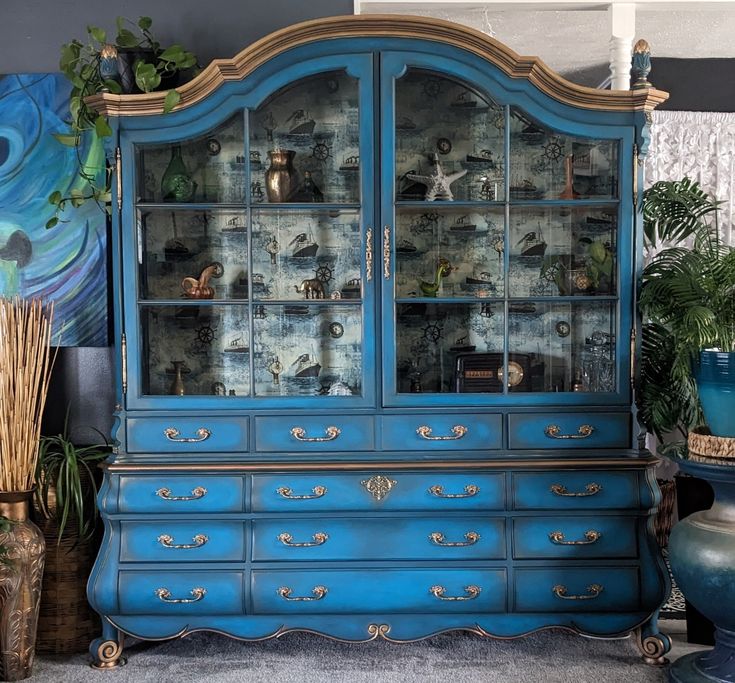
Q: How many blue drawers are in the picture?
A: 13